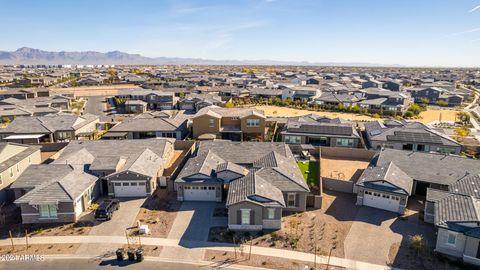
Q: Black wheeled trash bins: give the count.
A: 3